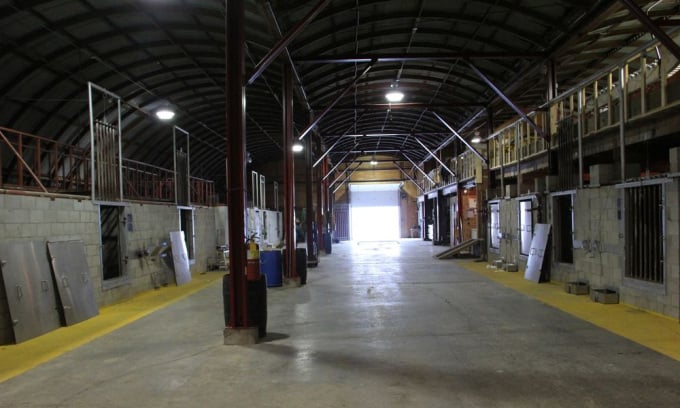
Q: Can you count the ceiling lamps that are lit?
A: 5